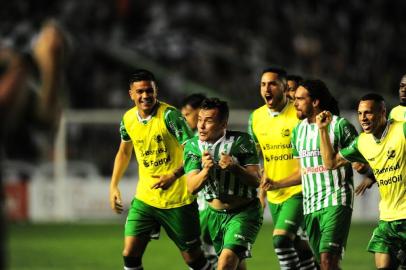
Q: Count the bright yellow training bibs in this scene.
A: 4